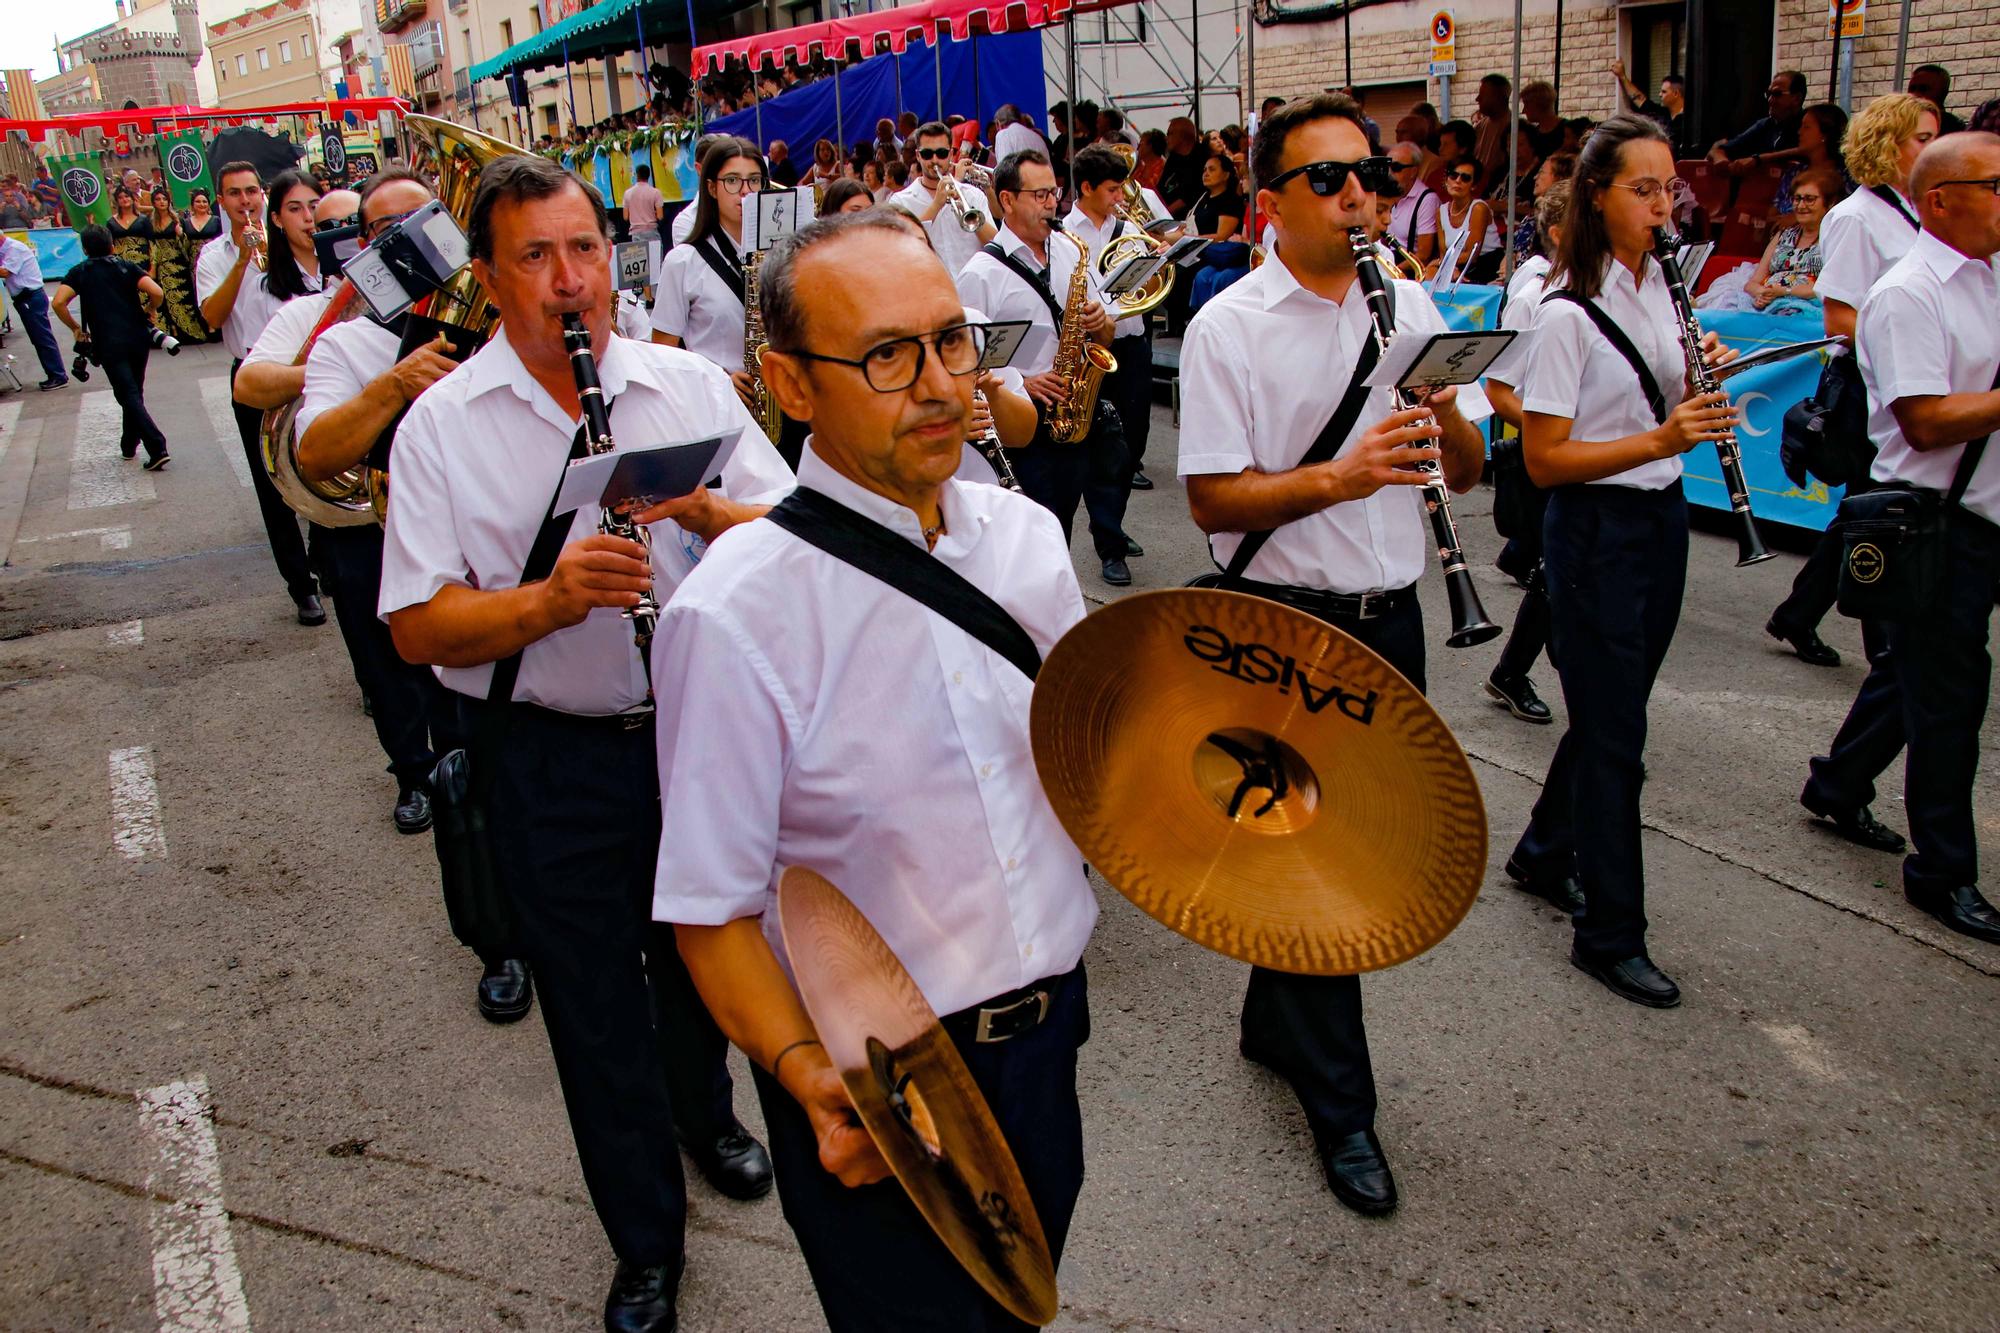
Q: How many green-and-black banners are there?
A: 2